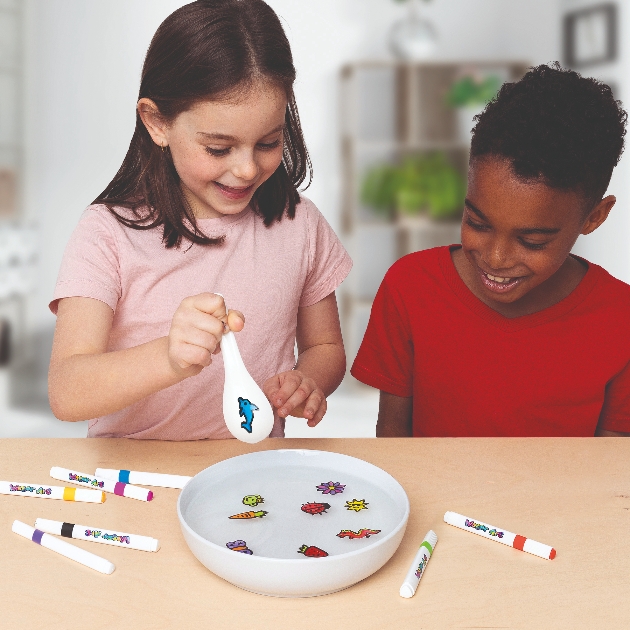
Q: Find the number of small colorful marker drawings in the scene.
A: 9